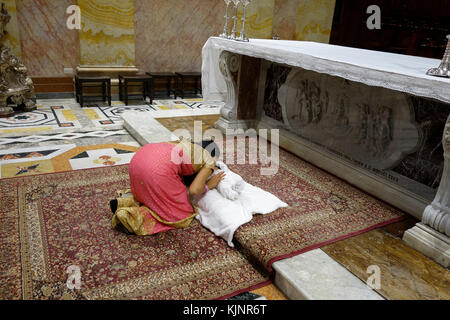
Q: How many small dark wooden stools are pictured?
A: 4